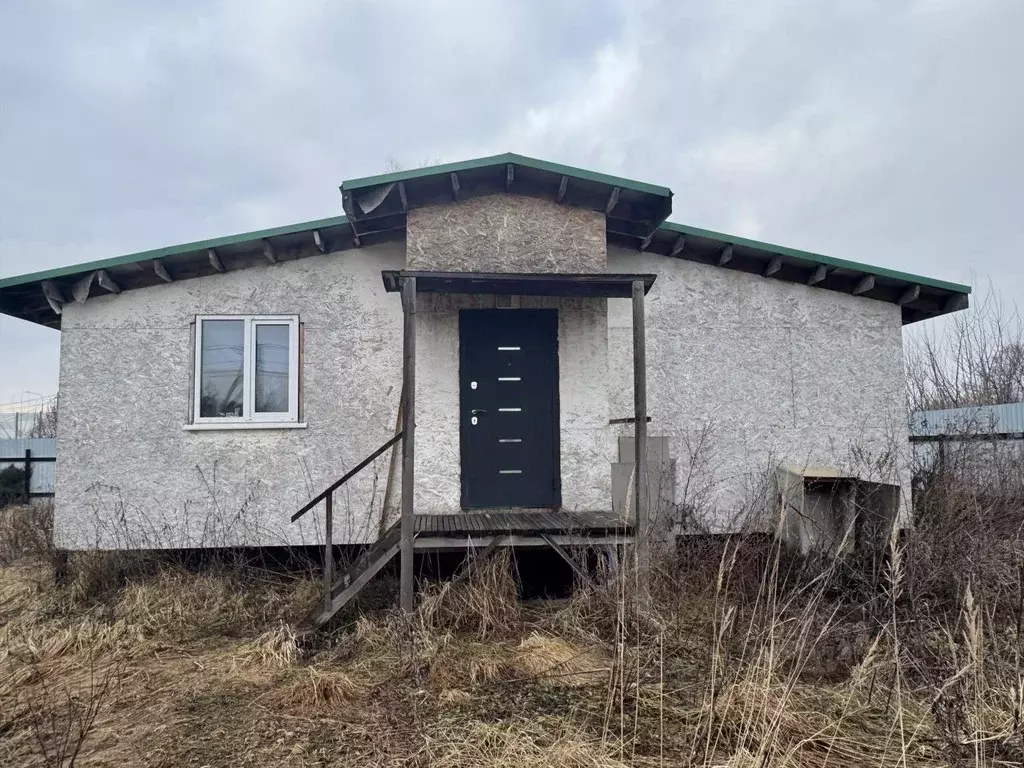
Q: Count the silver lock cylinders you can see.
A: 2